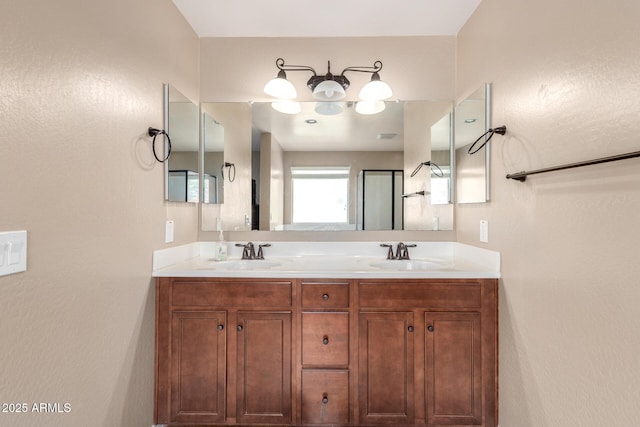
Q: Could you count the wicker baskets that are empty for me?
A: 0